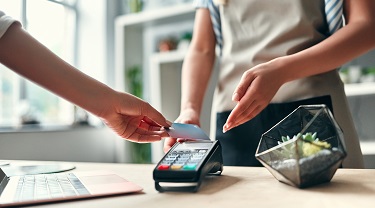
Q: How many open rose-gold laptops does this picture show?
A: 1